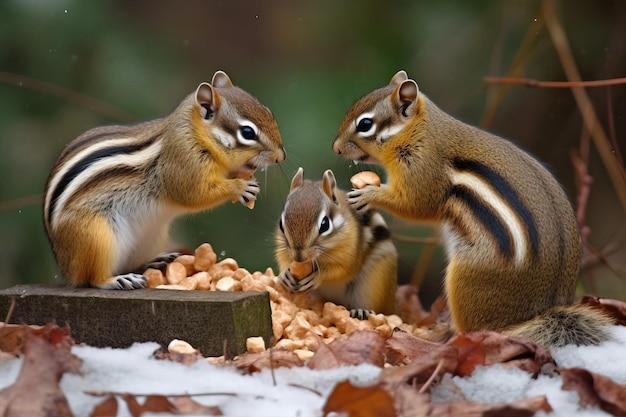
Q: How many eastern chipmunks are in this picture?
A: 3